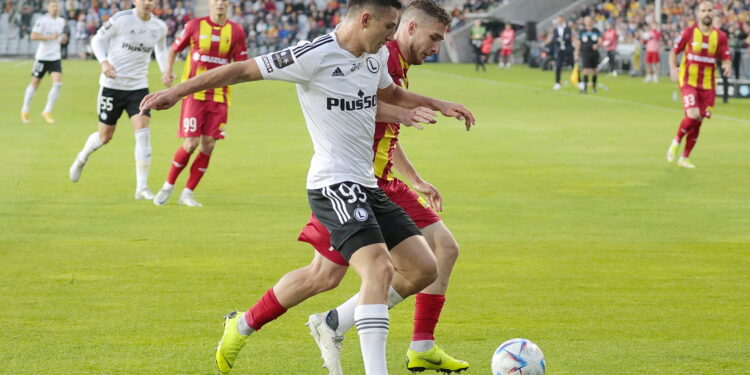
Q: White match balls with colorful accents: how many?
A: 1